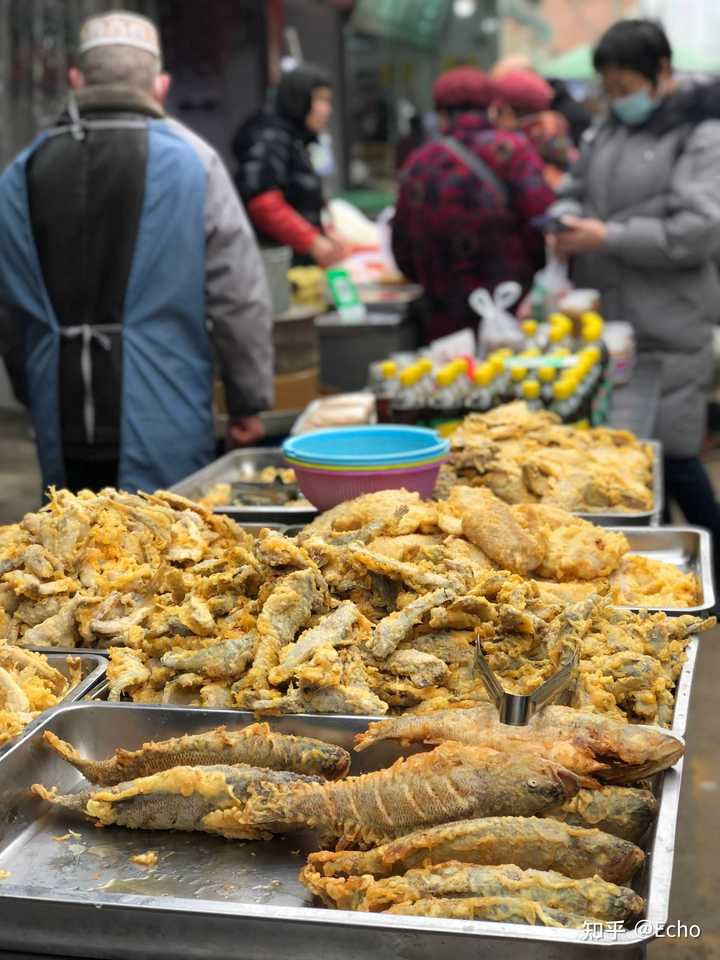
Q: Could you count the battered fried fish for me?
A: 8